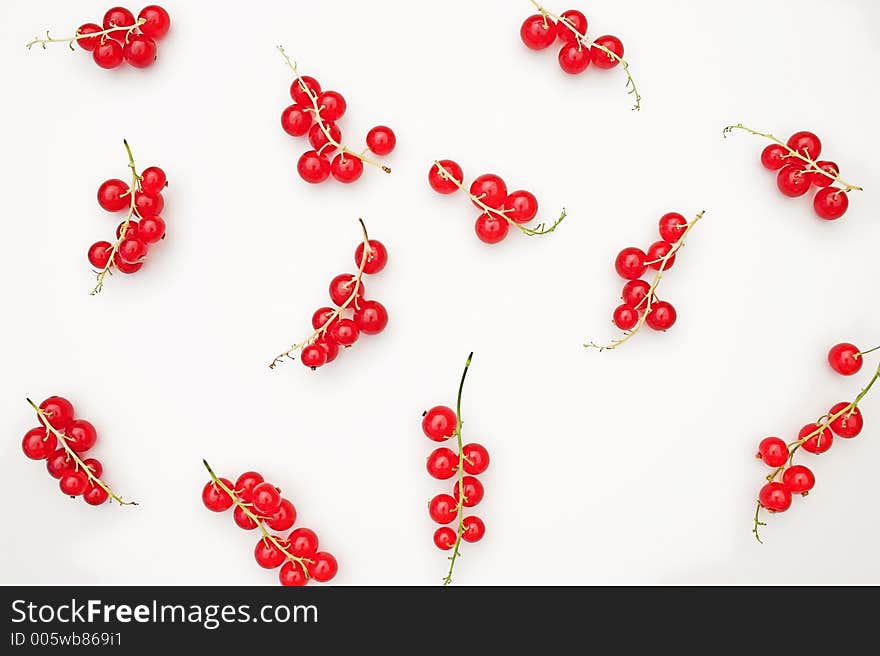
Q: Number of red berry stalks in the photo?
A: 12